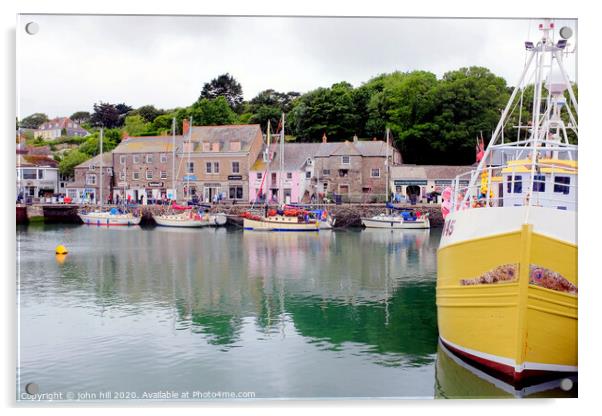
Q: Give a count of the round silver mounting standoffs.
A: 4